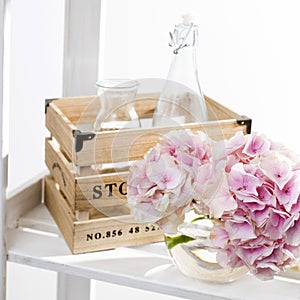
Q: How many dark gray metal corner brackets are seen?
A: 3